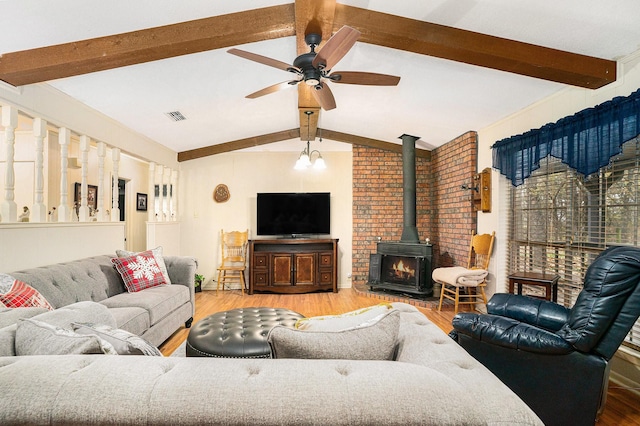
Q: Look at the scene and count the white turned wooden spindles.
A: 10